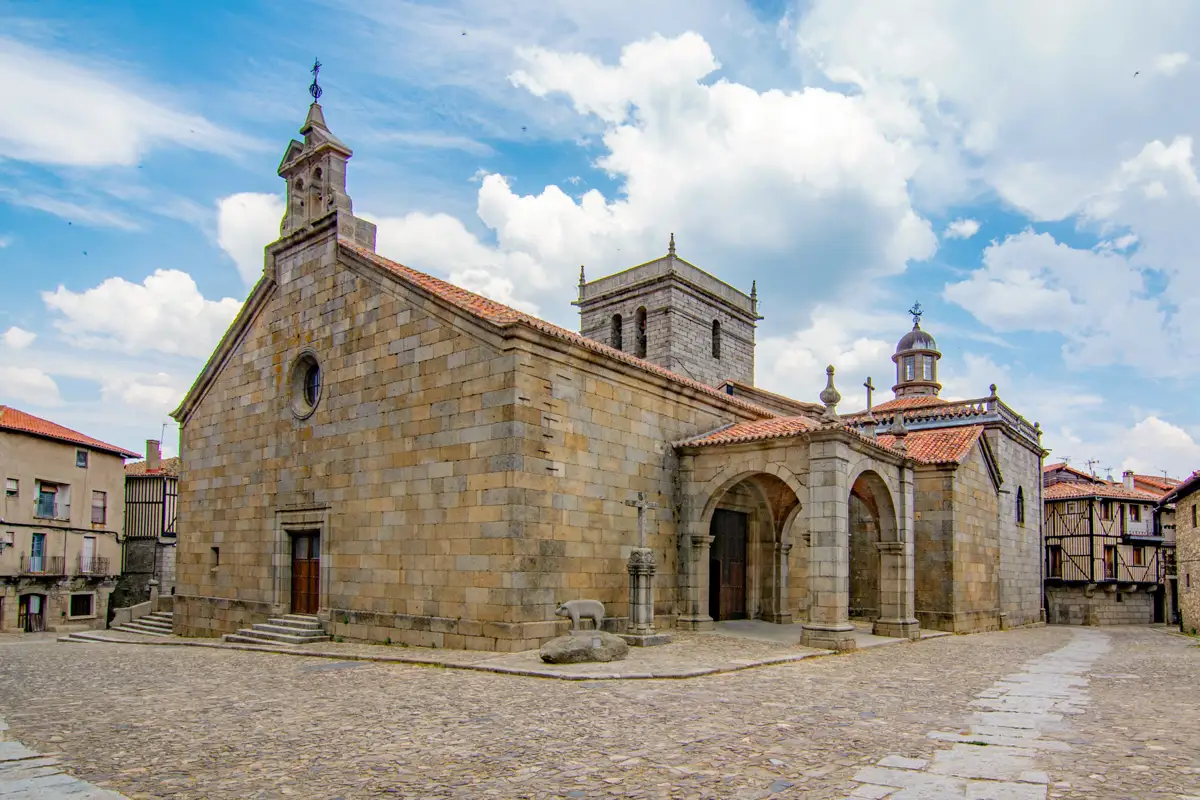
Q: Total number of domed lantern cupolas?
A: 1